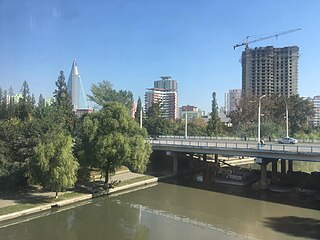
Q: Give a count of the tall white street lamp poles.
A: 4